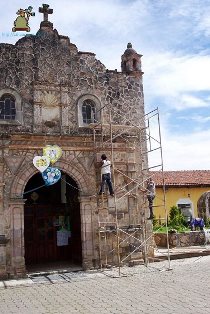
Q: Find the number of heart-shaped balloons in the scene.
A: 3